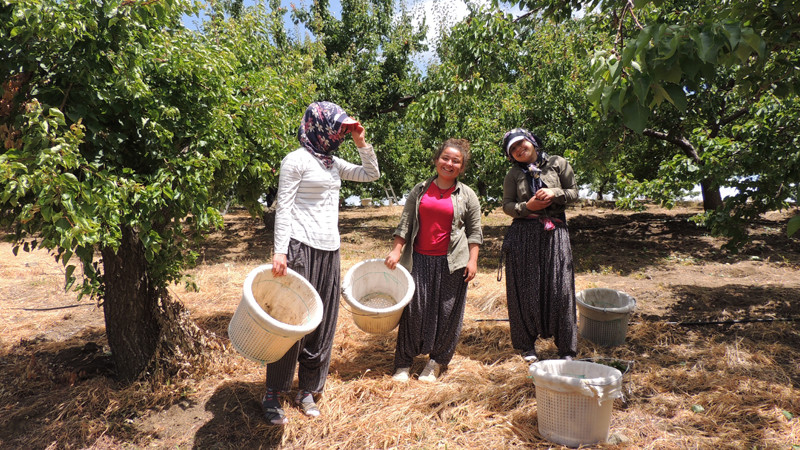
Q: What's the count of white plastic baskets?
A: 4